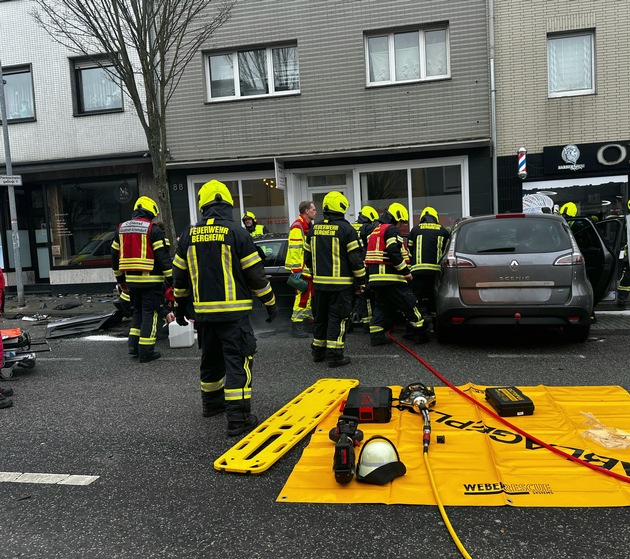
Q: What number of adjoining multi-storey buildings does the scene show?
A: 3